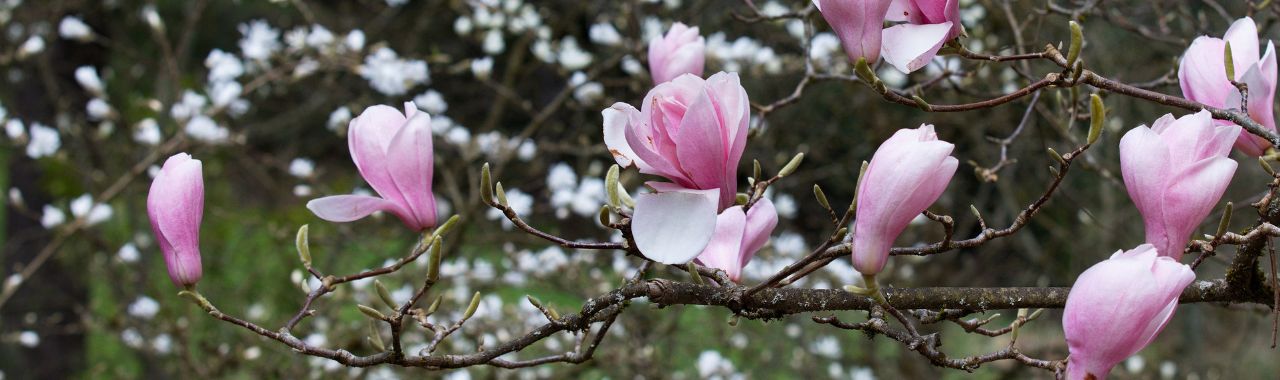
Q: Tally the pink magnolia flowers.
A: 11